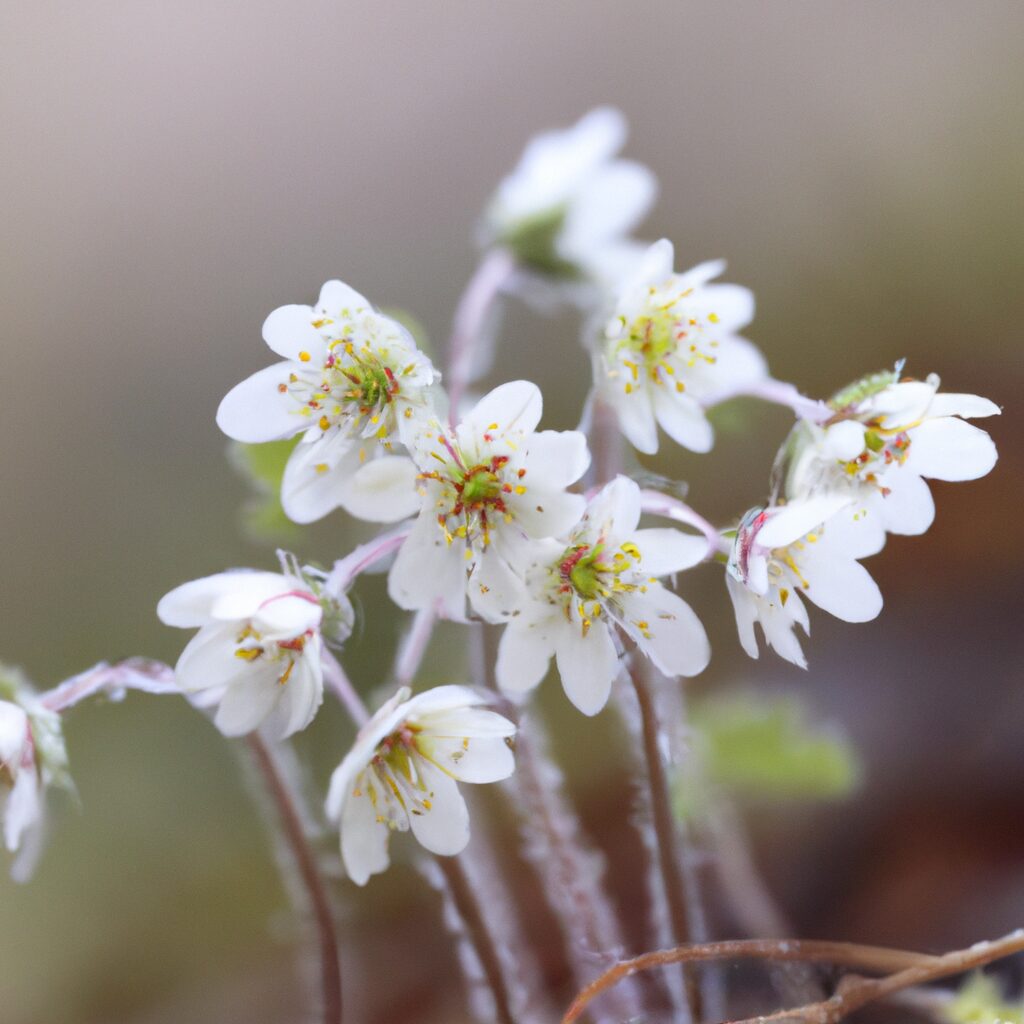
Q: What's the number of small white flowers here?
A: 10